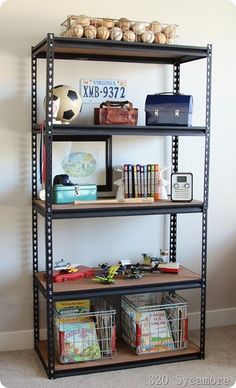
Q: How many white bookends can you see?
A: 2